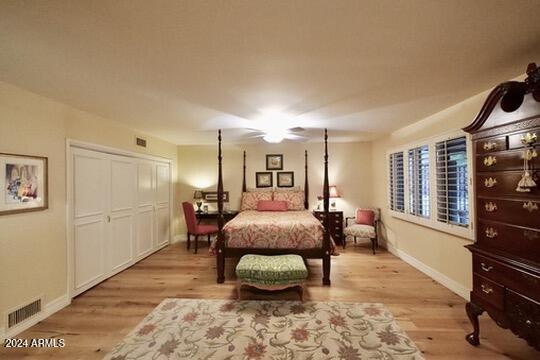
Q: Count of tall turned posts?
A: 4